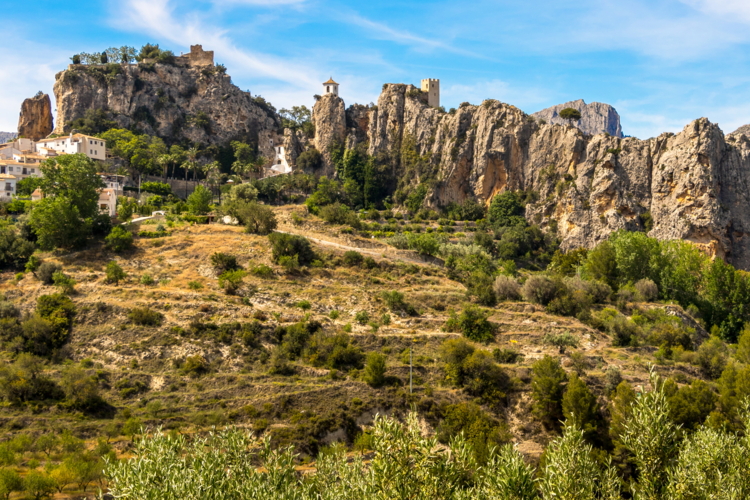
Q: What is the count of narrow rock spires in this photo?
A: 2